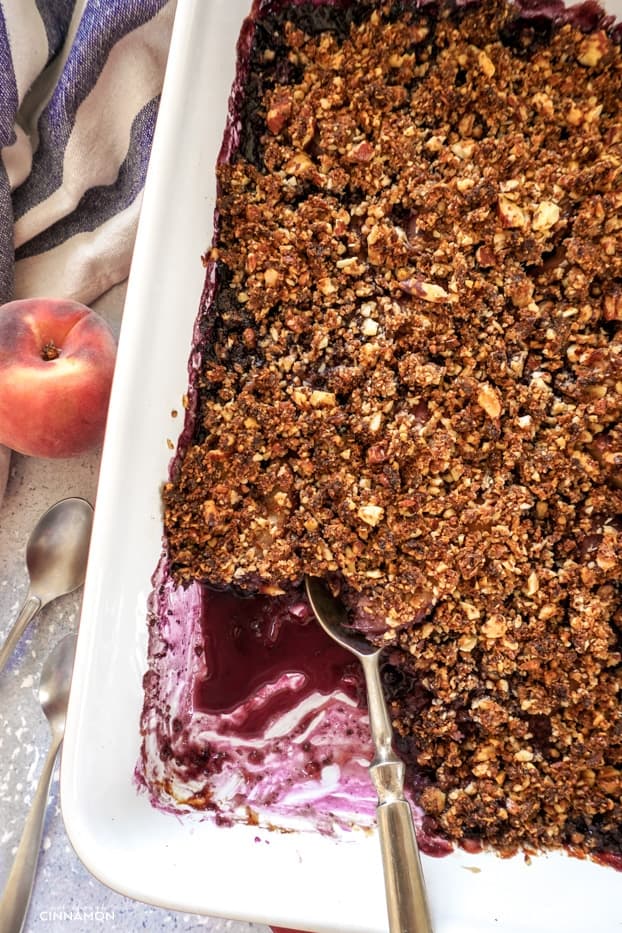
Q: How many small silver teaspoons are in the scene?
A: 2